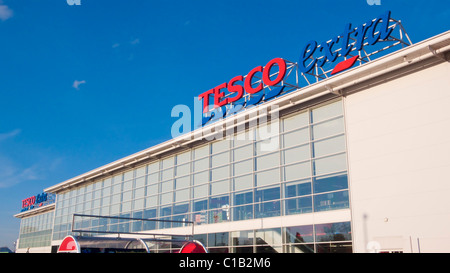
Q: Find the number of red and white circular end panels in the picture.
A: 2